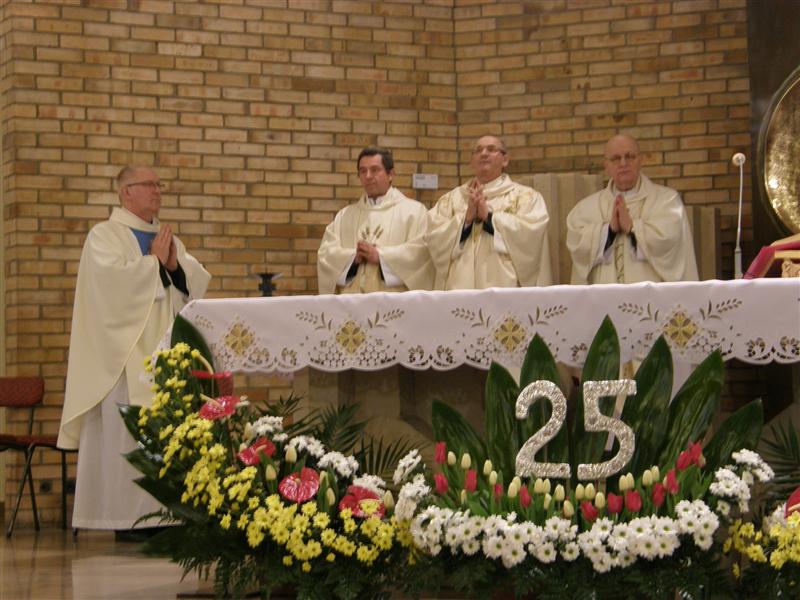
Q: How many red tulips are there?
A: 12